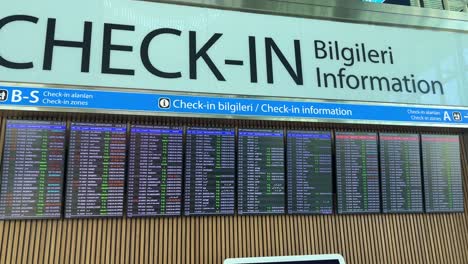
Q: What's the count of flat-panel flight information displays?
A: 9